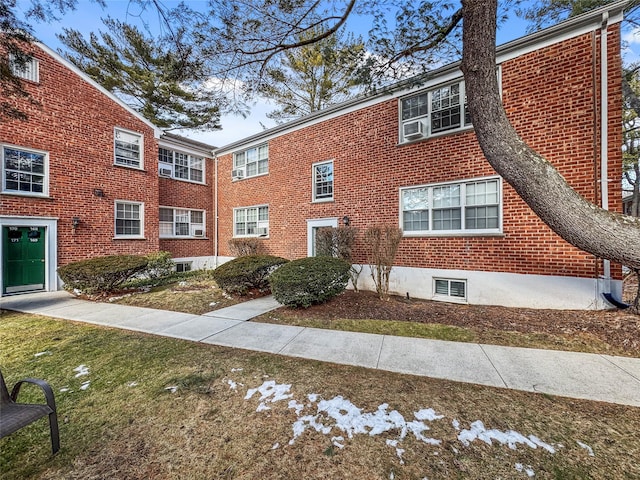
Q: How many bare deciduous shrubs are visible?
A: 3